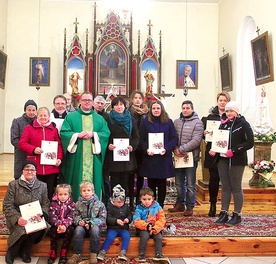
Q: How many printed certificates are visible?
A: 7